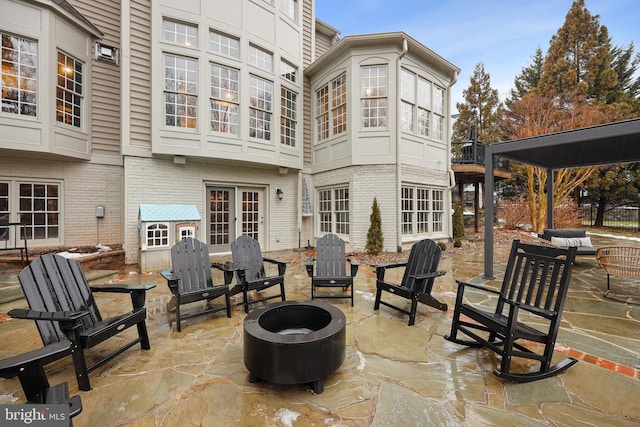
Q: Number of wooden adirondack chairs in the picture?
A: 6